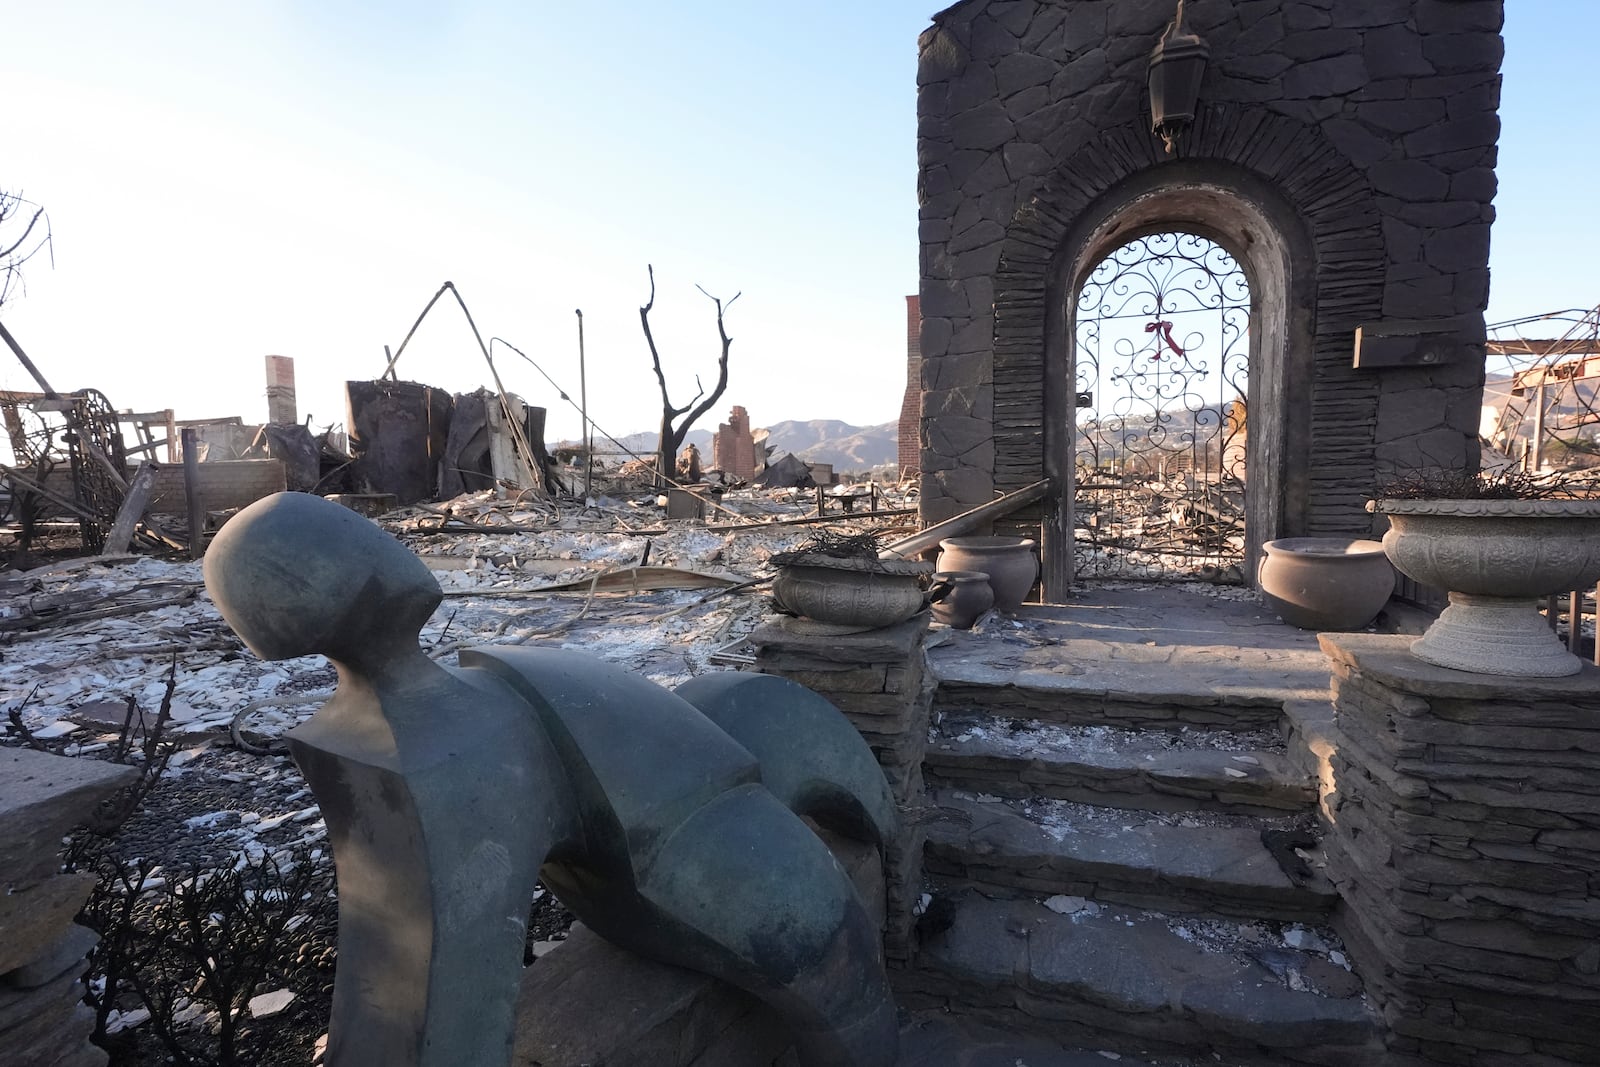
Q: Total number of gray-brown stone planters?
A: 5